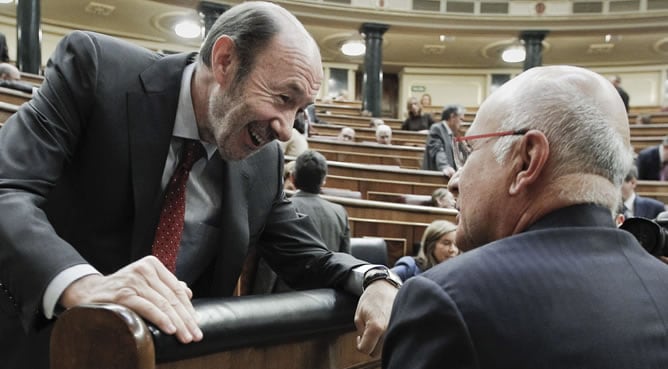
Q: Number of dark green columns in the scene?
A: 4